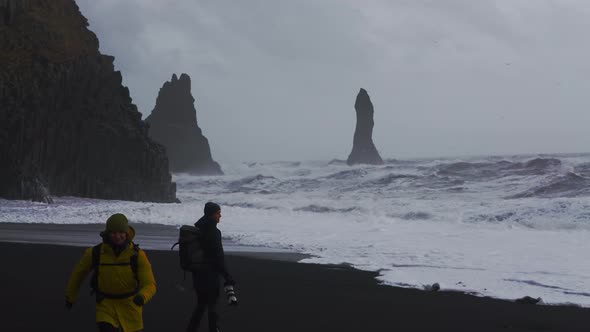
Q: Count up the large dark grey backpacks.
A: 1